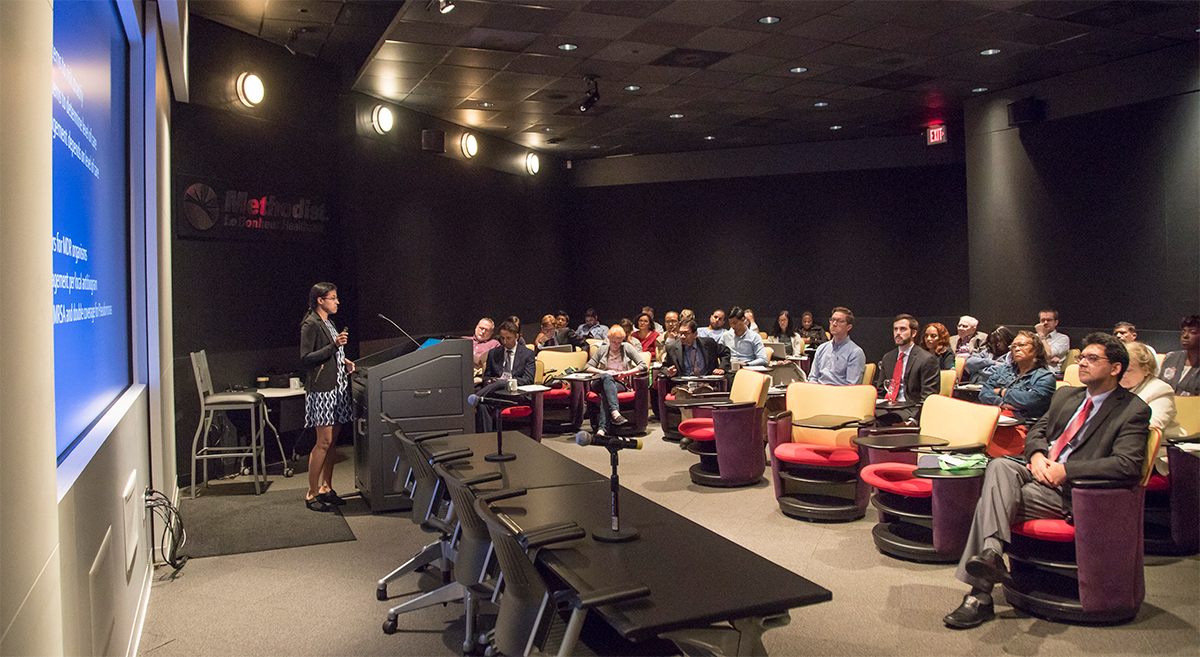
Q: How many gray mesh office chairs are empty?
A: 4